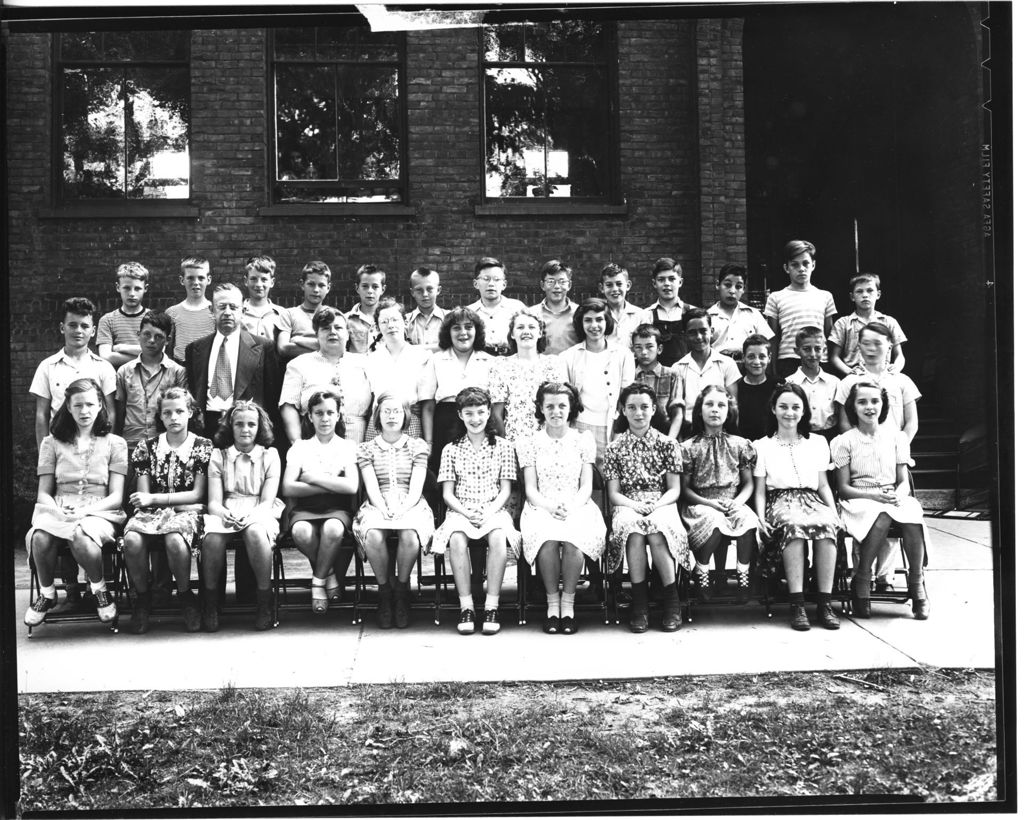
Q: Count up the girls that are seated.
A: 11